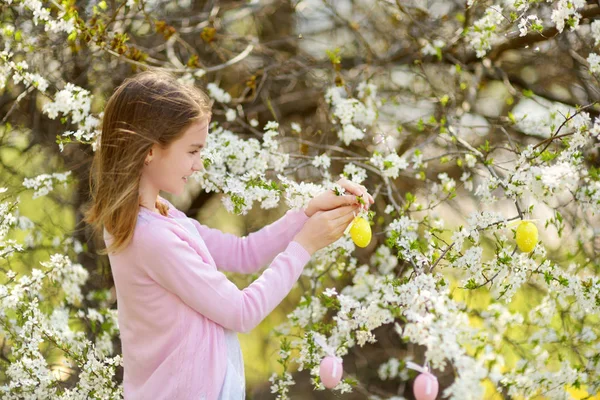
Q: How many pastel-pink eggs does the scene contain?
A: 2